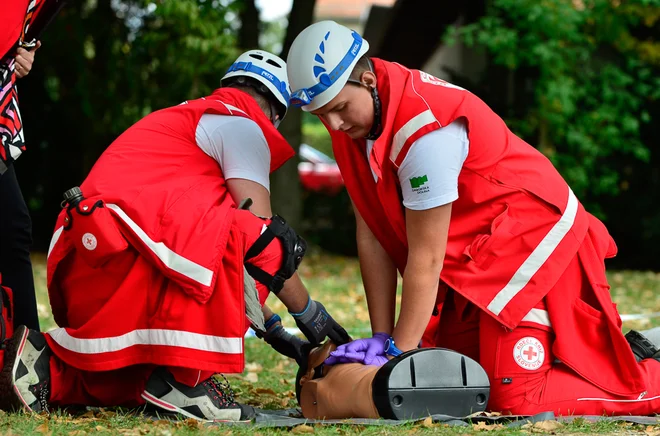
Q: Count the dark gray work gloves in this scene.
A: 2